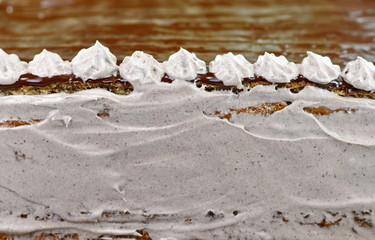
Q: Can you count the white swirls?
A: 9